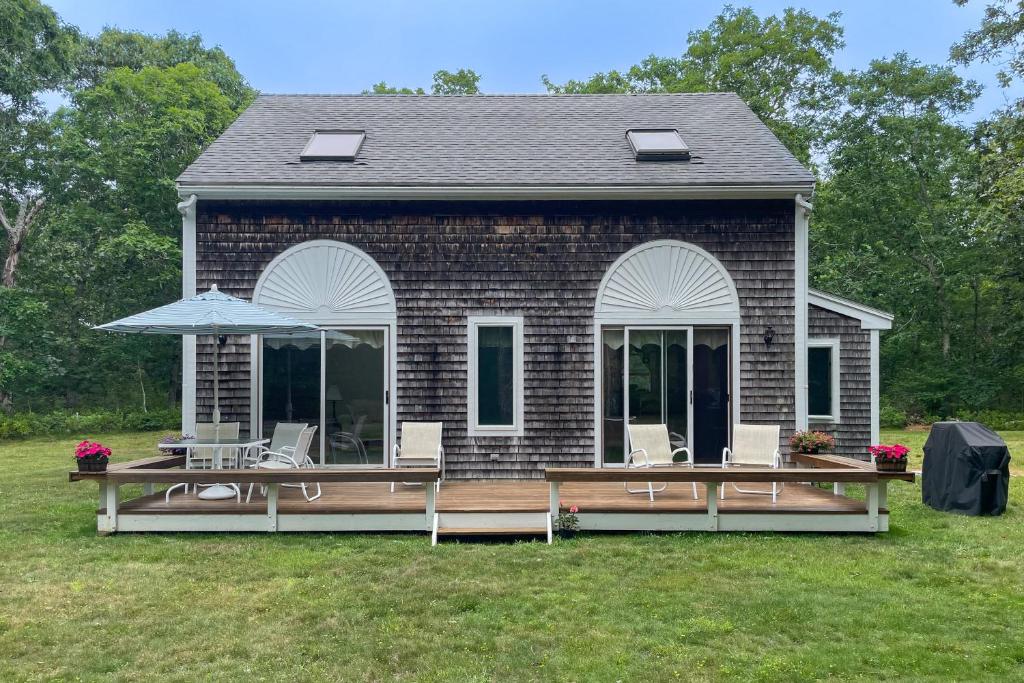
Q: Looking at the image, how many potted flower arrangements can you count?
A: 5